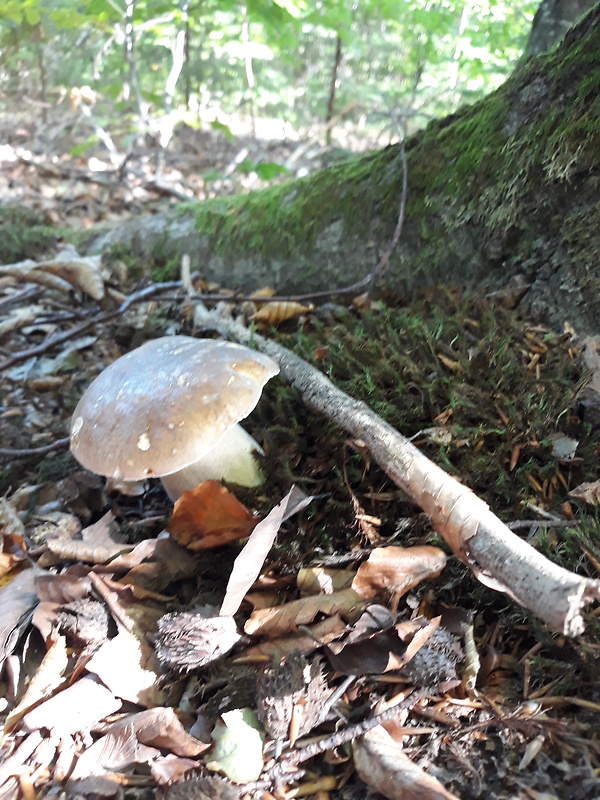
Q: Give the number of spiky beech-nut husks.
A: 5